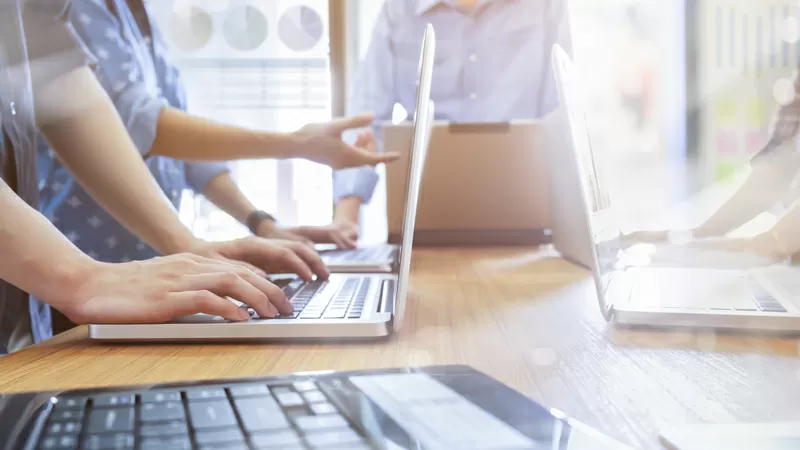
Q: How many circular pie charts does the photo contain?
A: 3